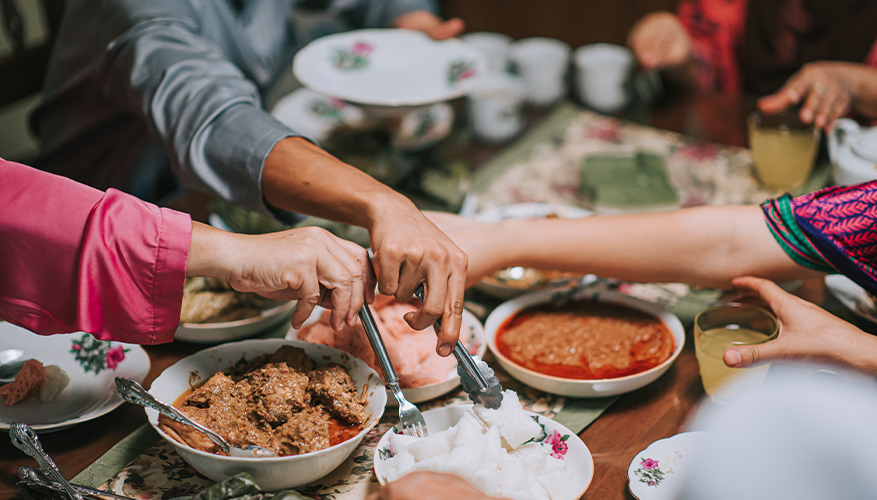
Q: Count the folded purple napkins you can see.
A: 0